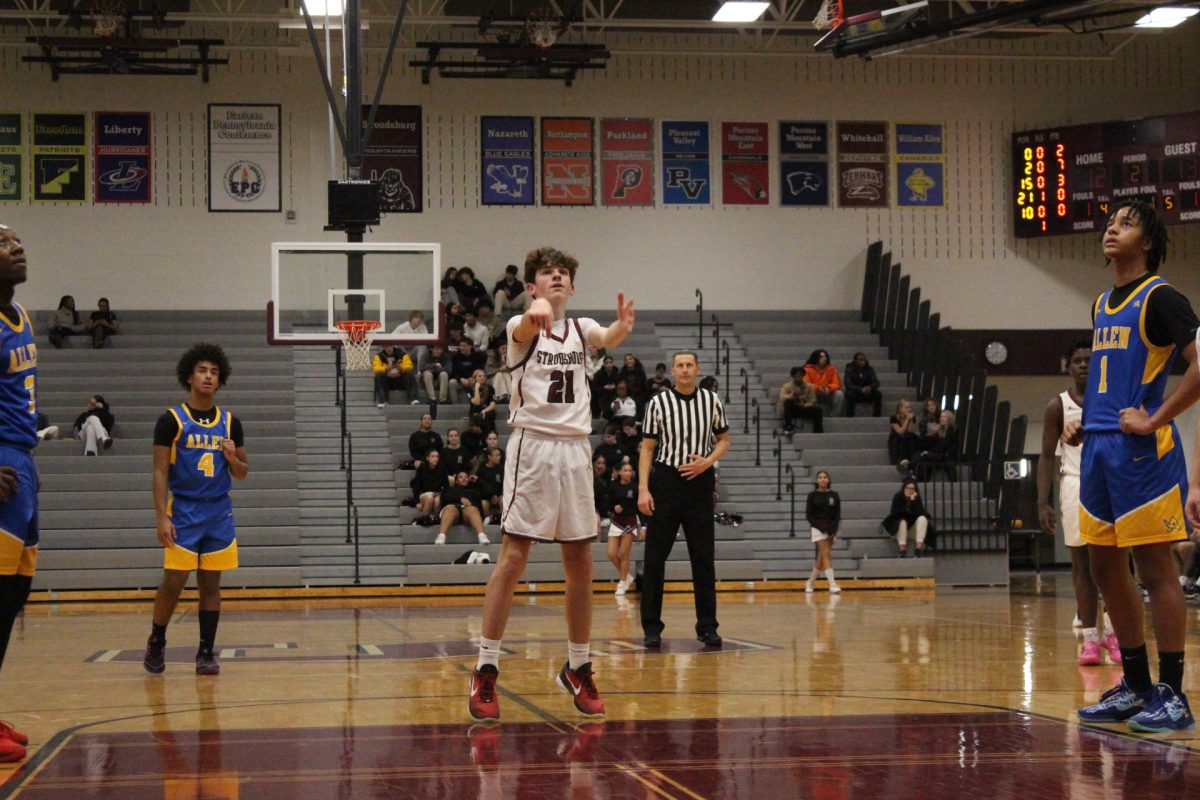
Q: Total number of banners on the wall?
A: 13